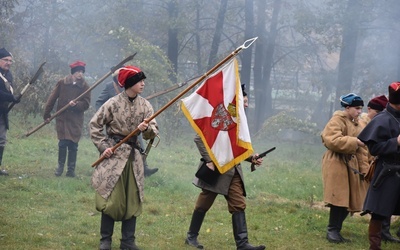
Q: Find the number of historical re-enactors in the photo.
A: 8